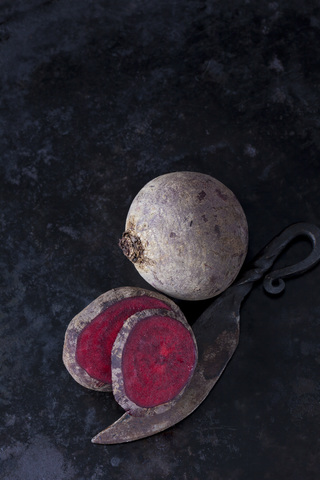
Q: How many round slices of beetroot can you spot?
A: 2